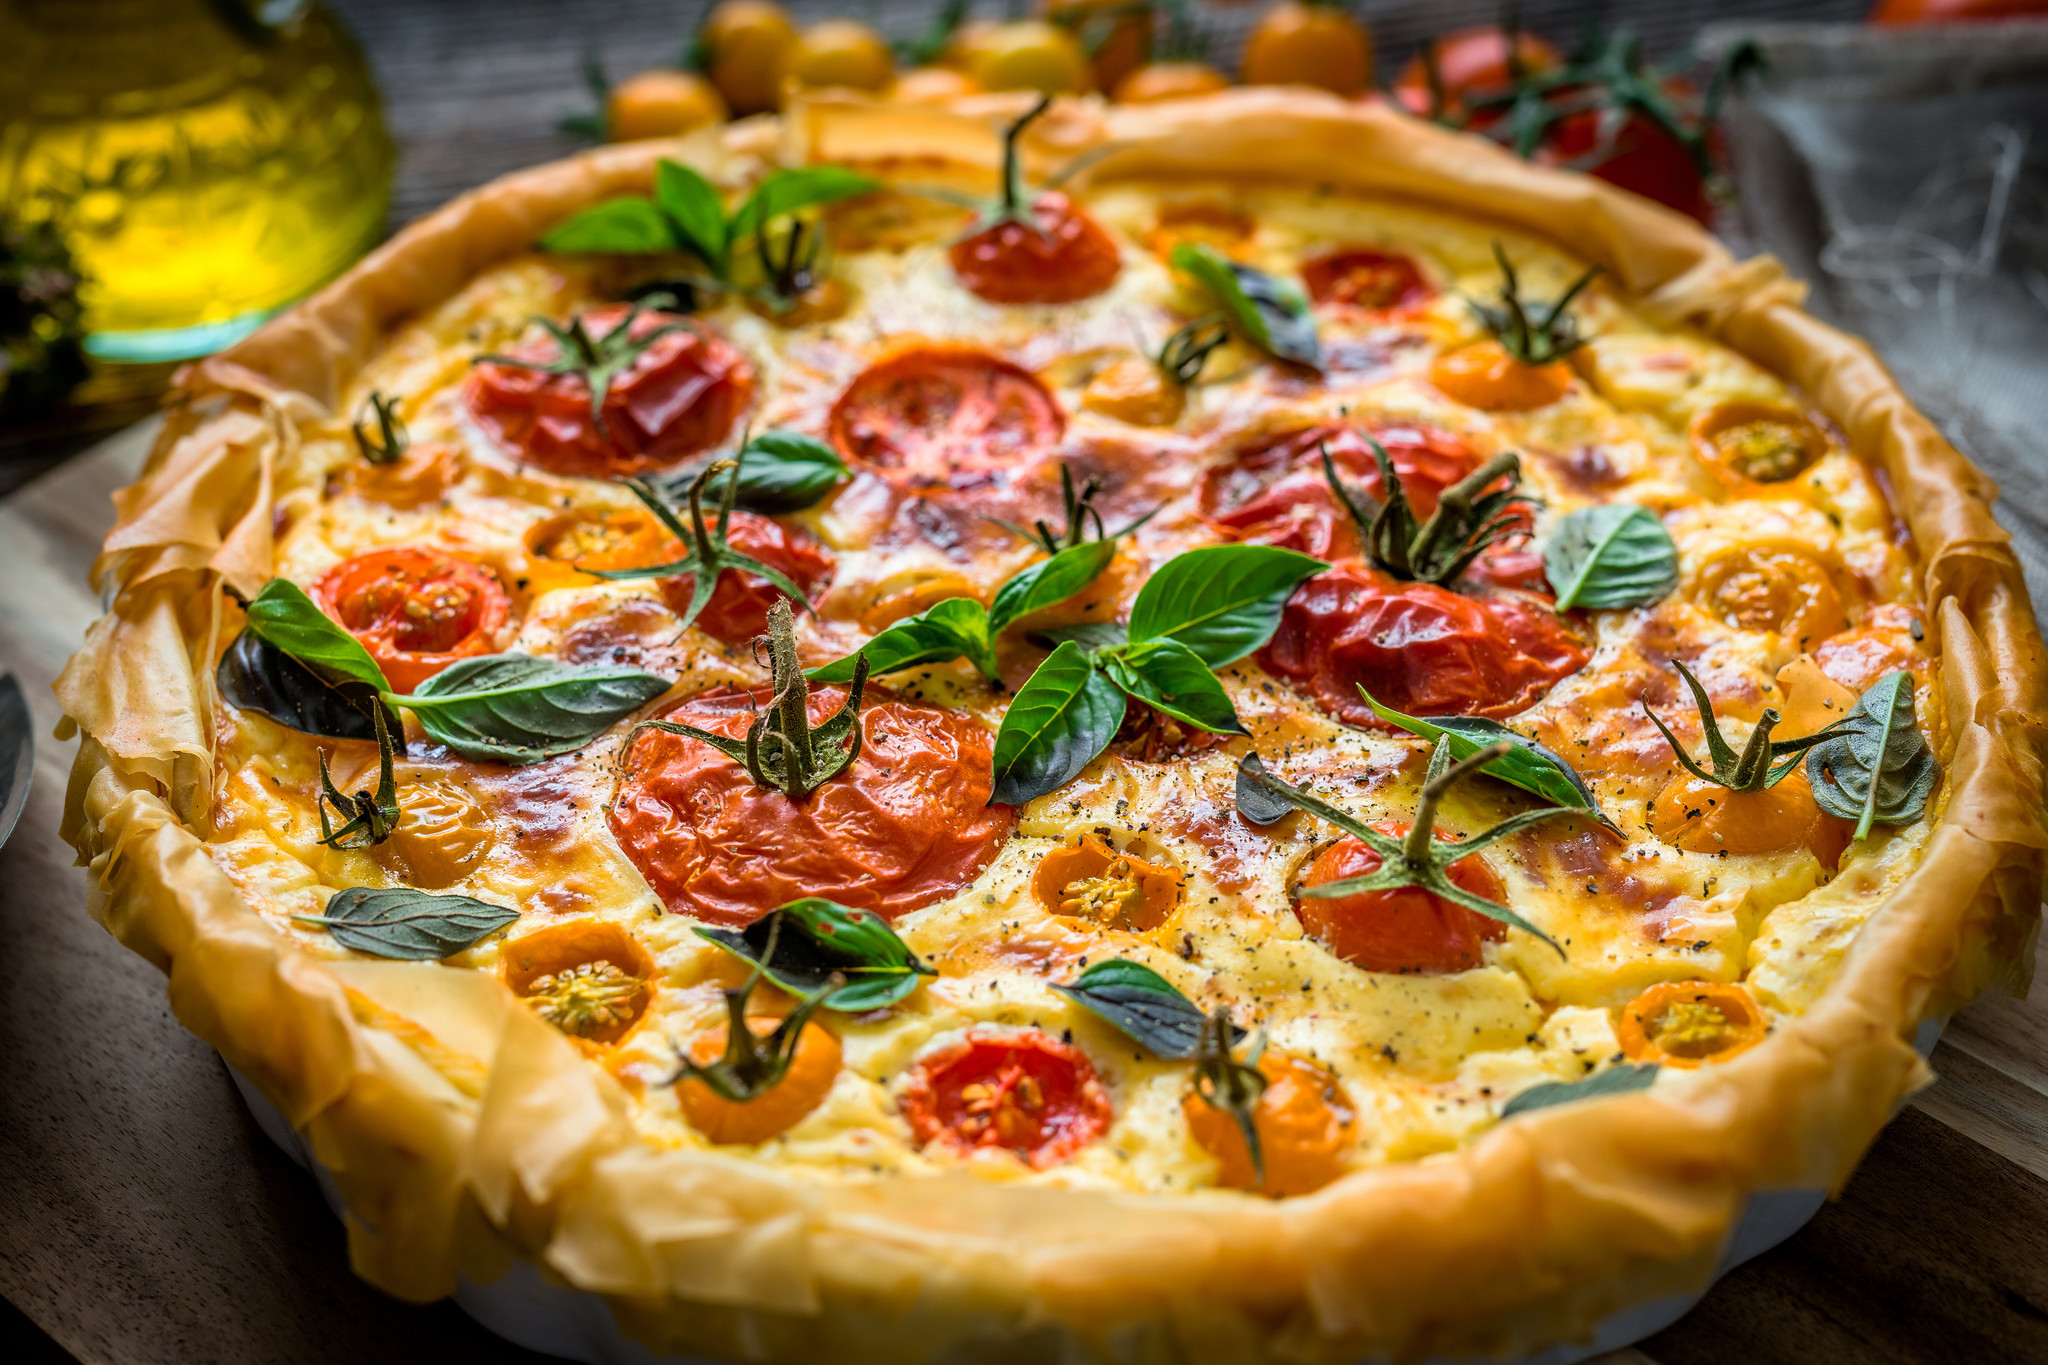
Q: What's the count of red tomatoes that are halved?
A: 4